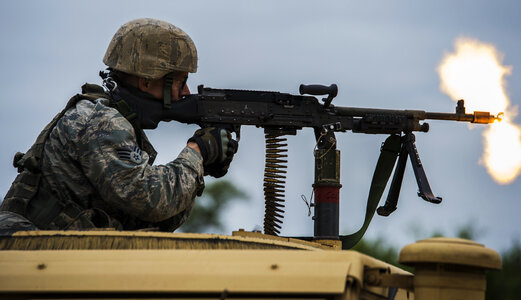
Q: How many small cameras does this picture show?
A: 0